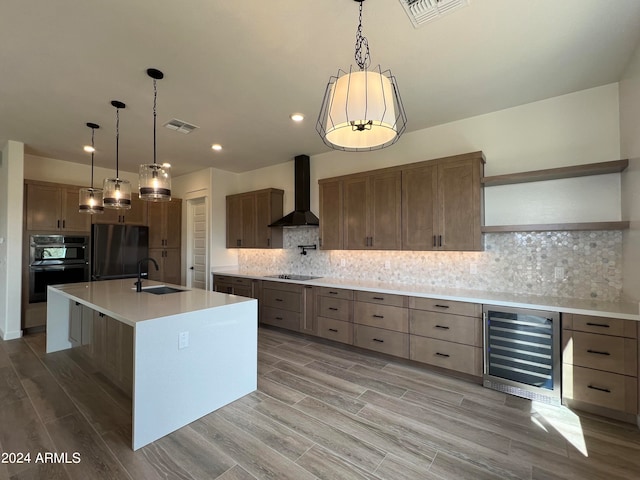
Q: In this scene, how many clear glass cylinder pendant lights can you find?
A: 3